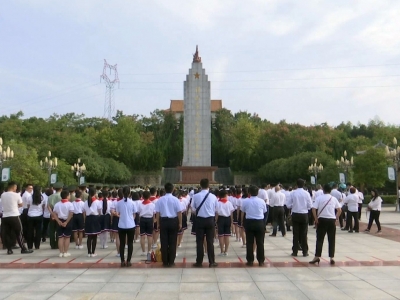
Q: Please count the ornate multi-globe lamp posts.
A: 6